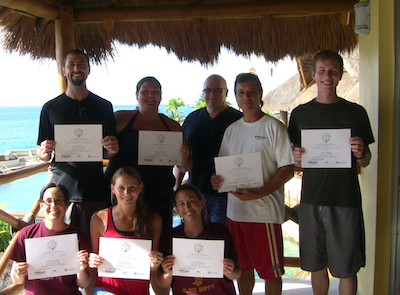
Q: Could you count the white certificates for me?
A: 7